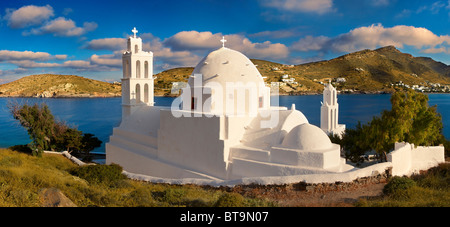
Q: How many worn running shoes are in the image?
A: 0